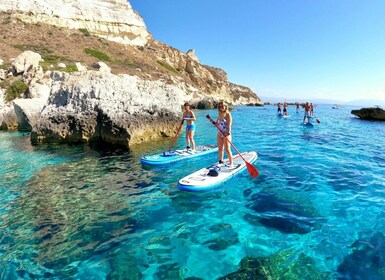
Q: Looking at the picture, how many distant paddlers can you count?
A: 5